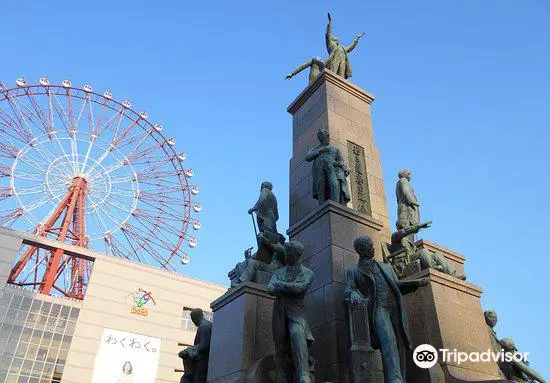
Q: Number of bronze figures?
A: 12